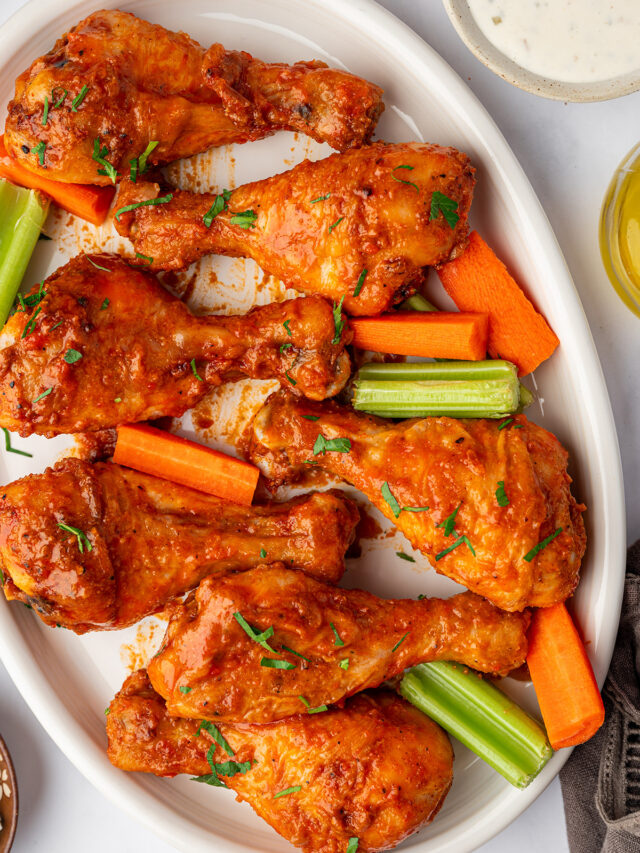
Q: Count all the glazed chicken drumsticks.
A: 7